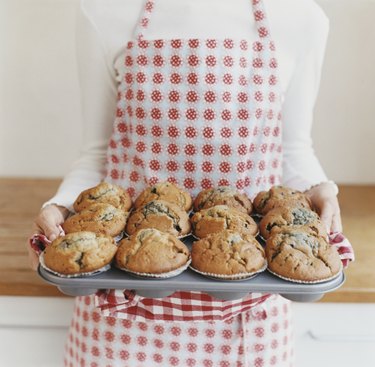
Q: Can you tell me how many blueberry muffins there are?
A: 12